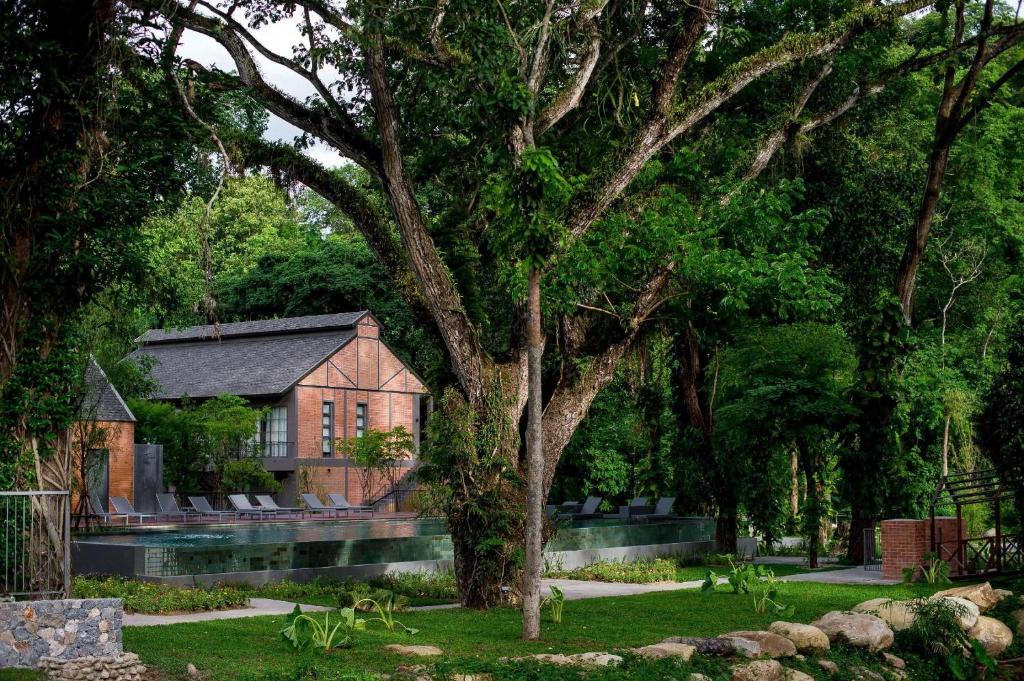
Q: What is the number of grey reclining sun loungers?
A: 12